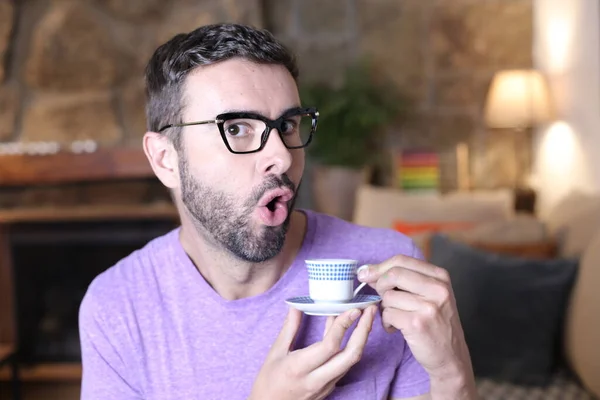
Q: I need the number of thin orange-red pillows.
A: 1